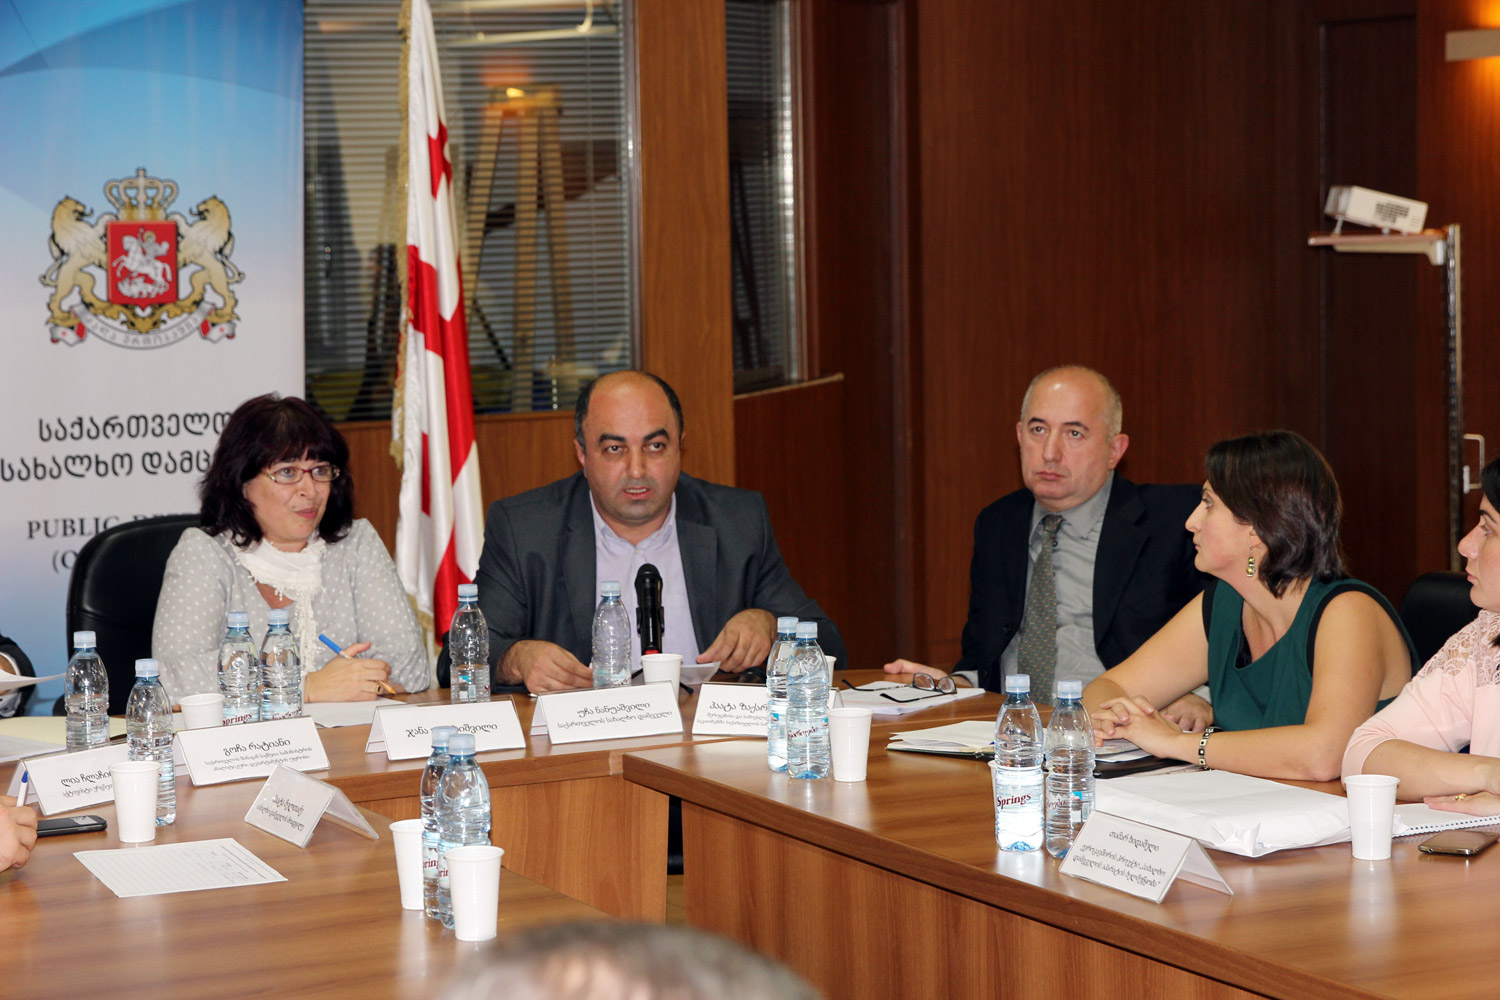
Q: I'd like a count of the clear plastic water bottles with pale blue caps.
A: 12